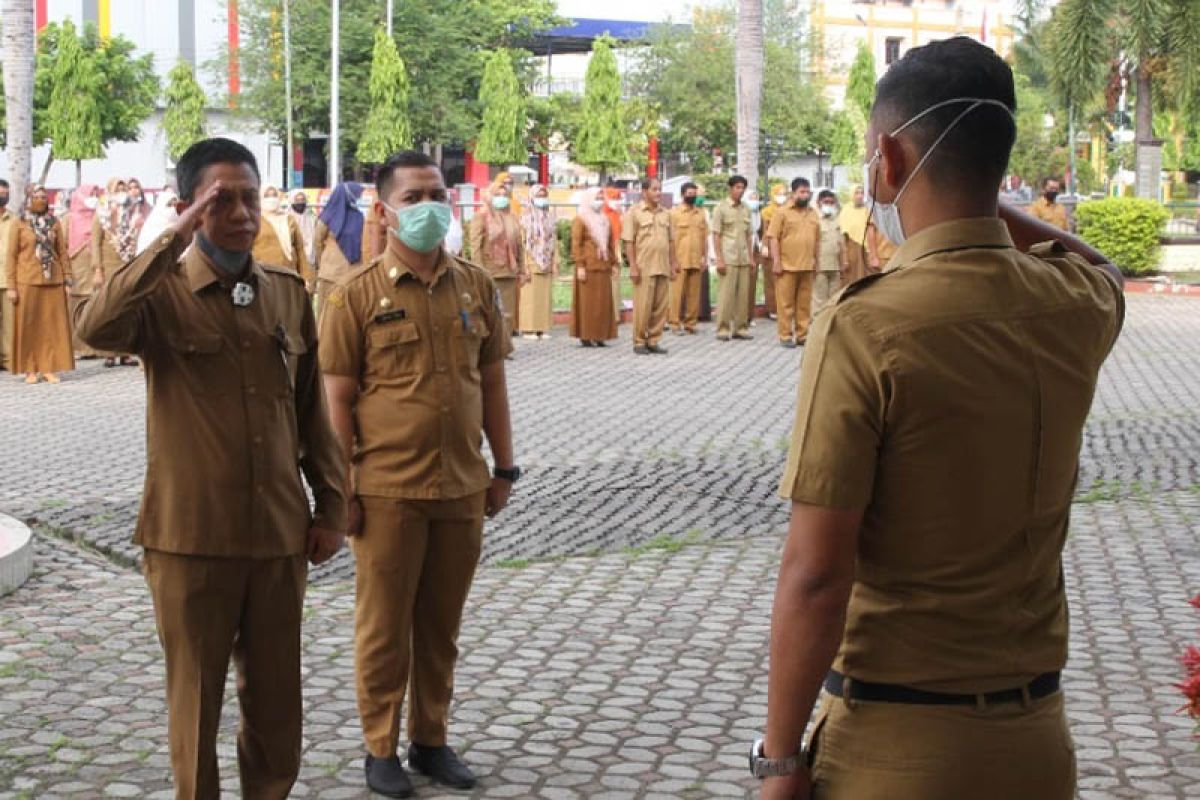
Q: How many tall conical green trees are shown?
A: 6